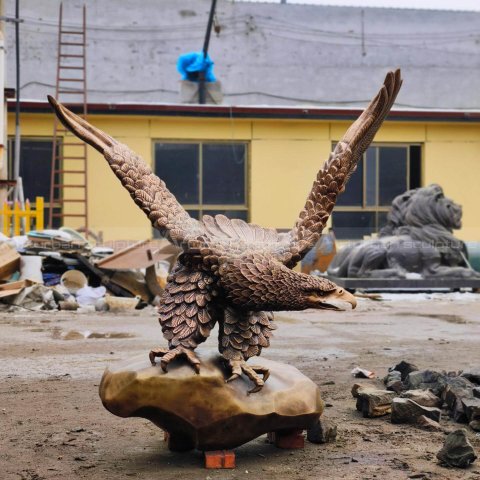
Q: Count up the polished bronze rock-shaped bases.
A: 1